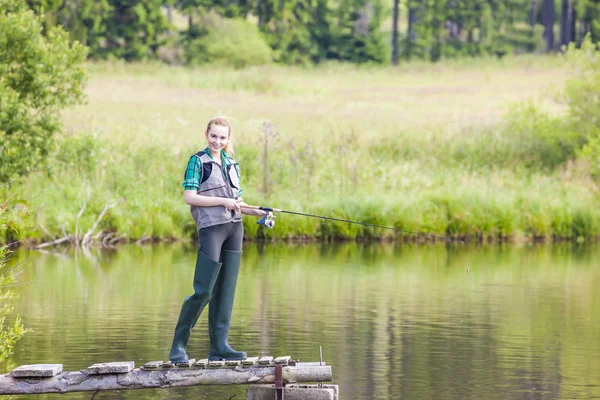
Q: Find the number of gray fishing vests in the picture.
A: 1